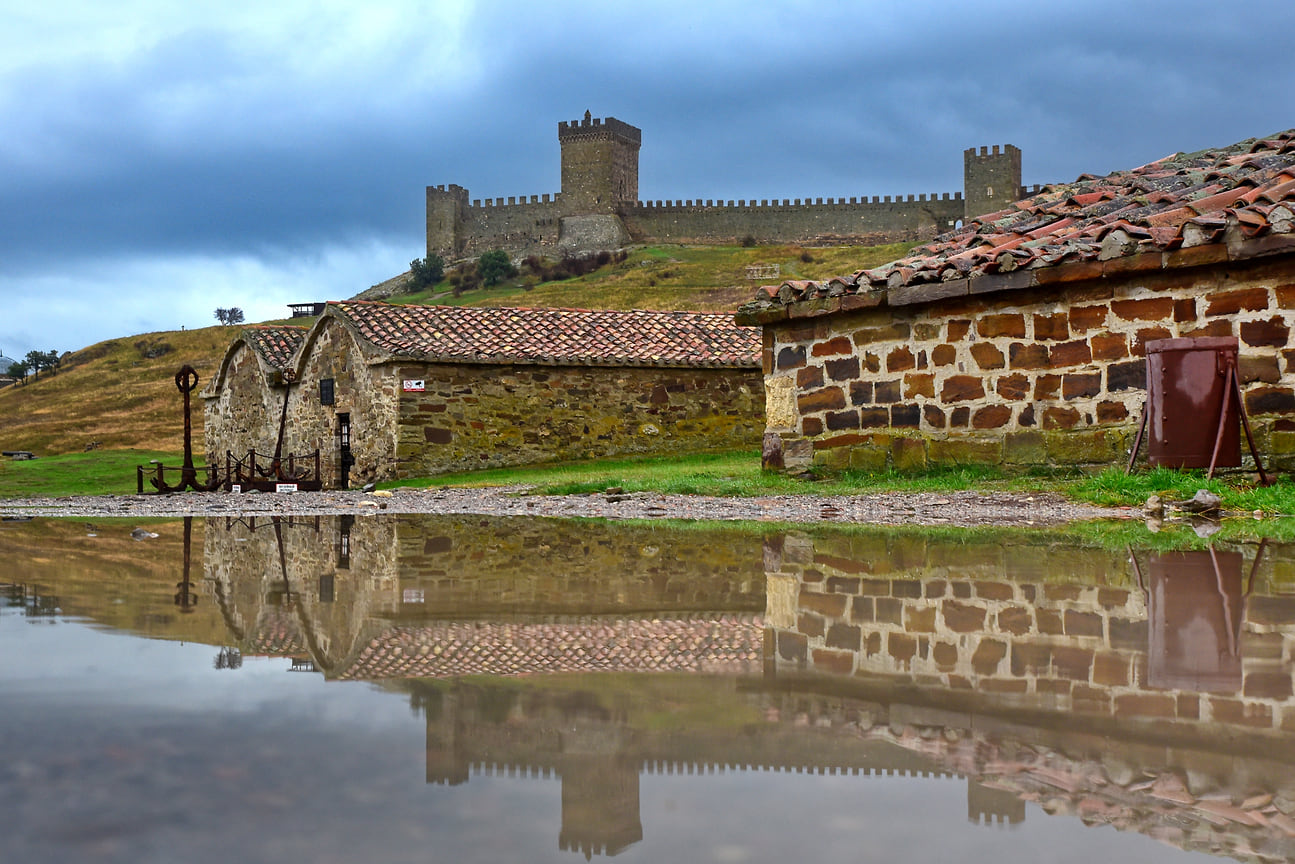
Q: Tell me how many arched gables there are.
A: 2